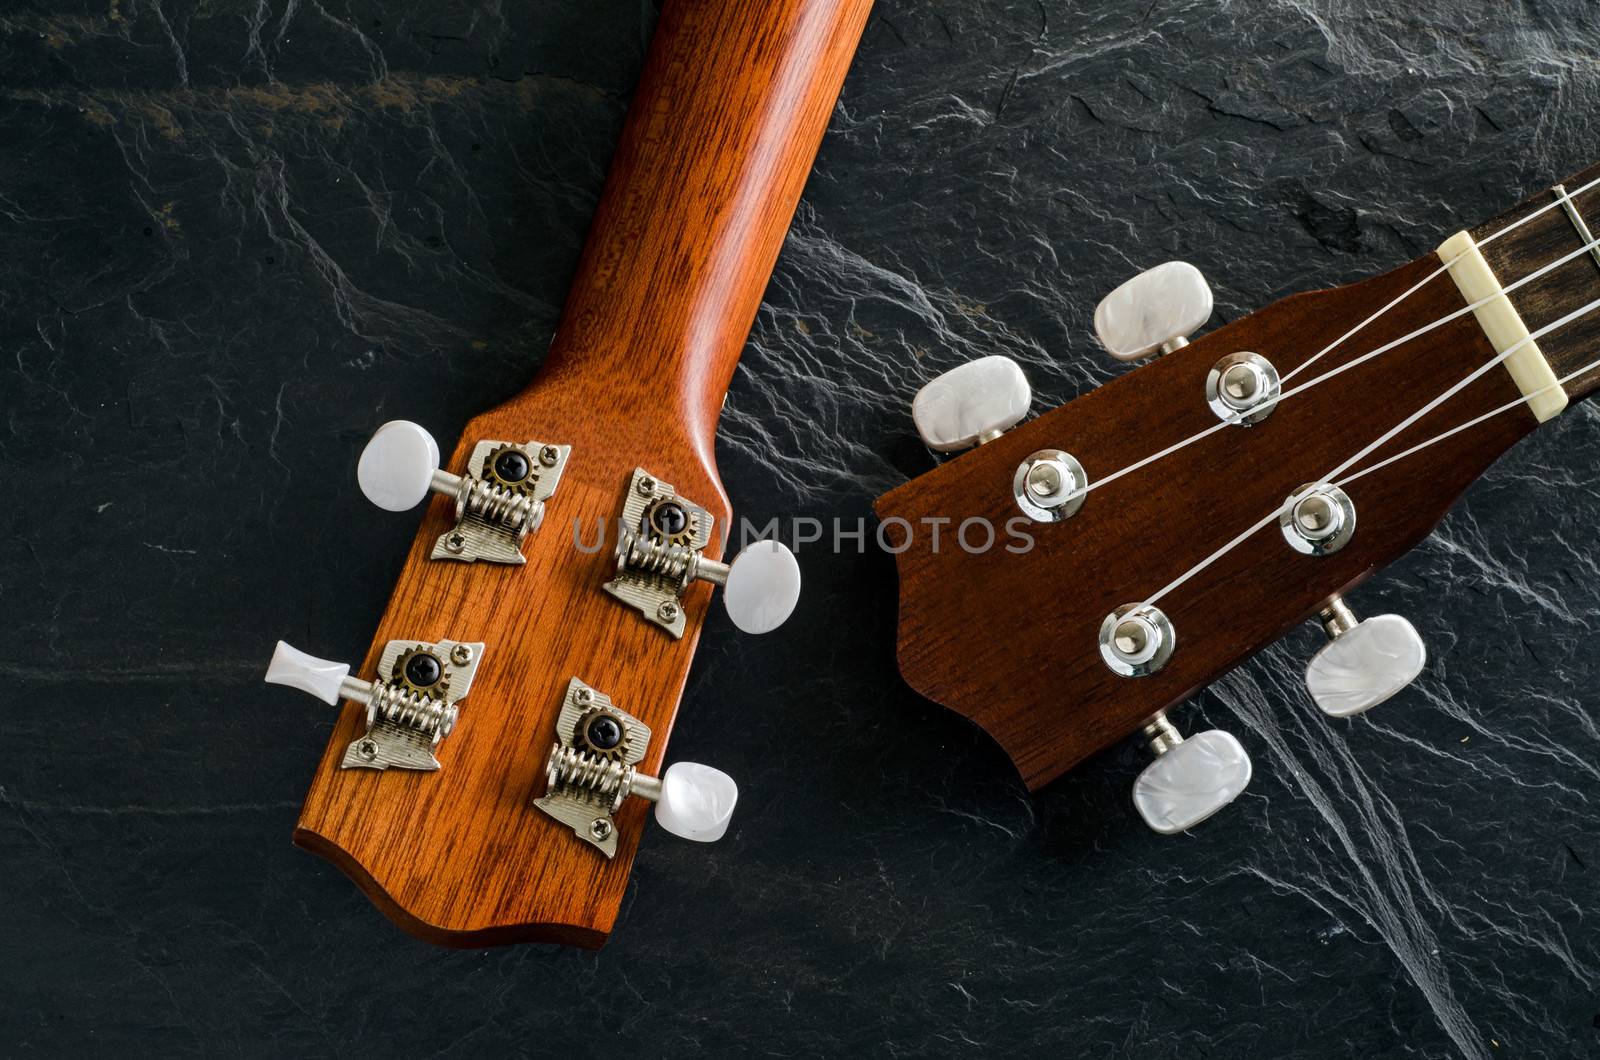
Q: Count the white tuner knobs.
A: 8